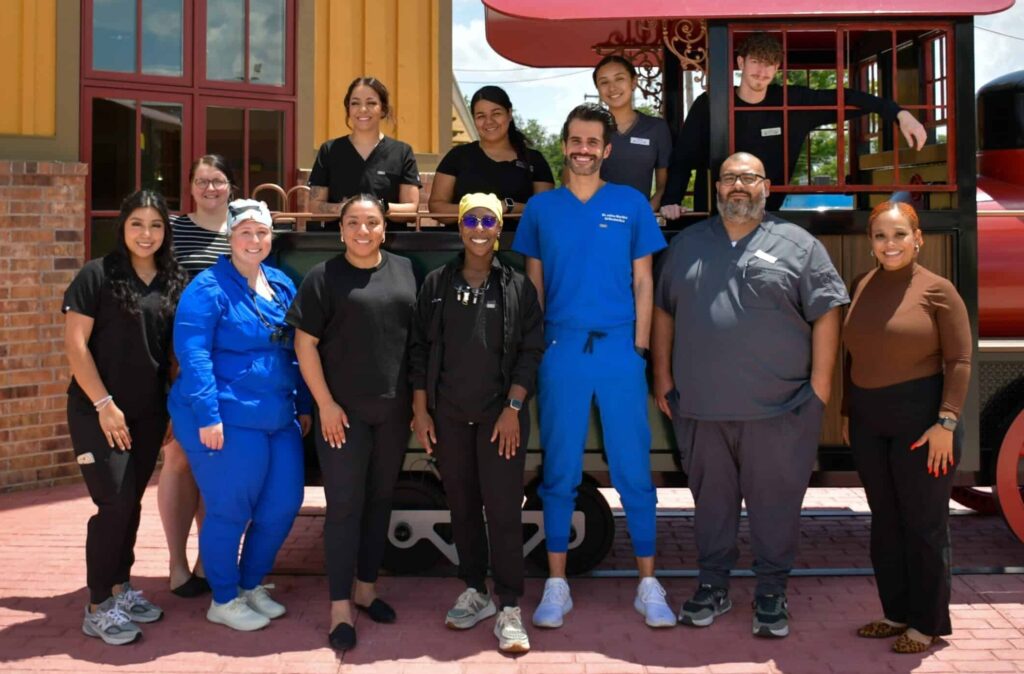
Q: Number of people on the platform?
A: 4